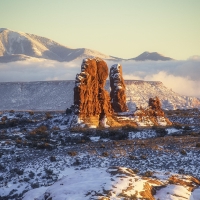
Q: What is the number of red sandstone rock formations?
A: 3